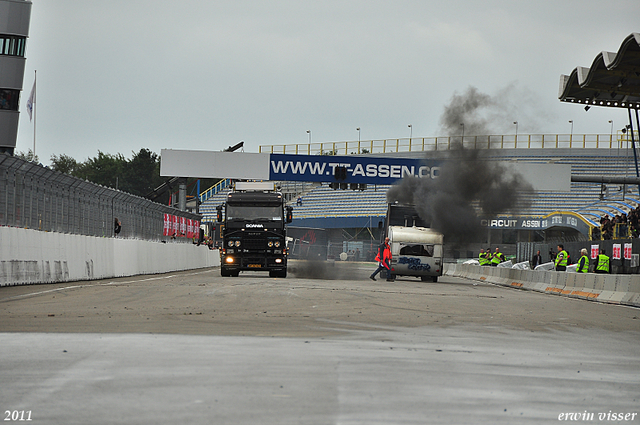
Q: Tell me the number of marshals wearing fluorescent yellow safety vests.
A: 6